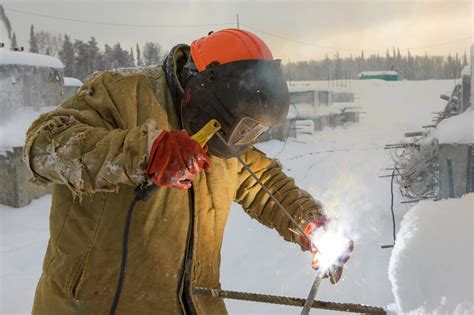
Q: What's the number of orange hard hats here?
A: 1